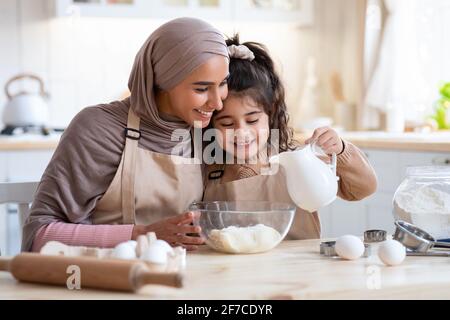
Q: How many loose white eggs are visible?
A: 2